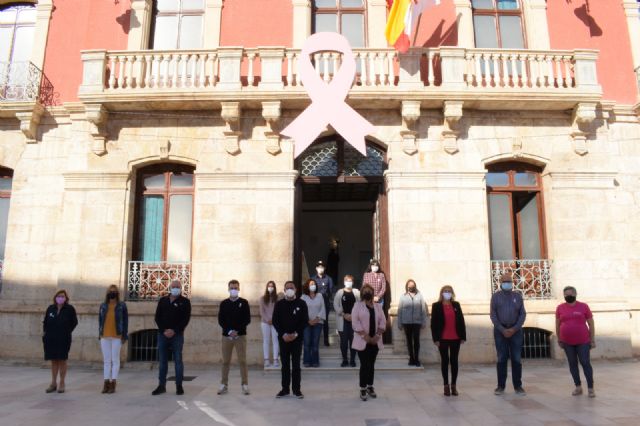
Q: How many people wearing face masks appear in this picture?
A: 15